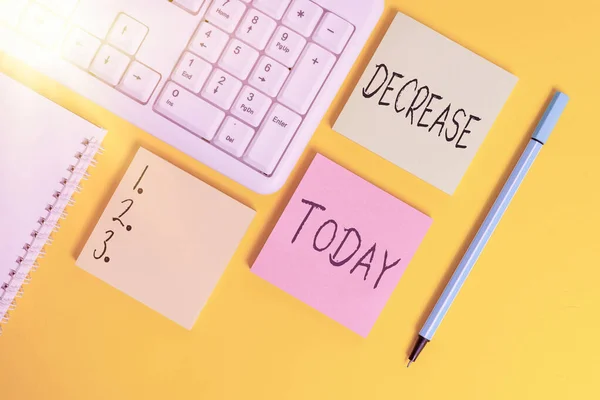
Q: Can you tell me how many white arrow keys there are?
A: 4